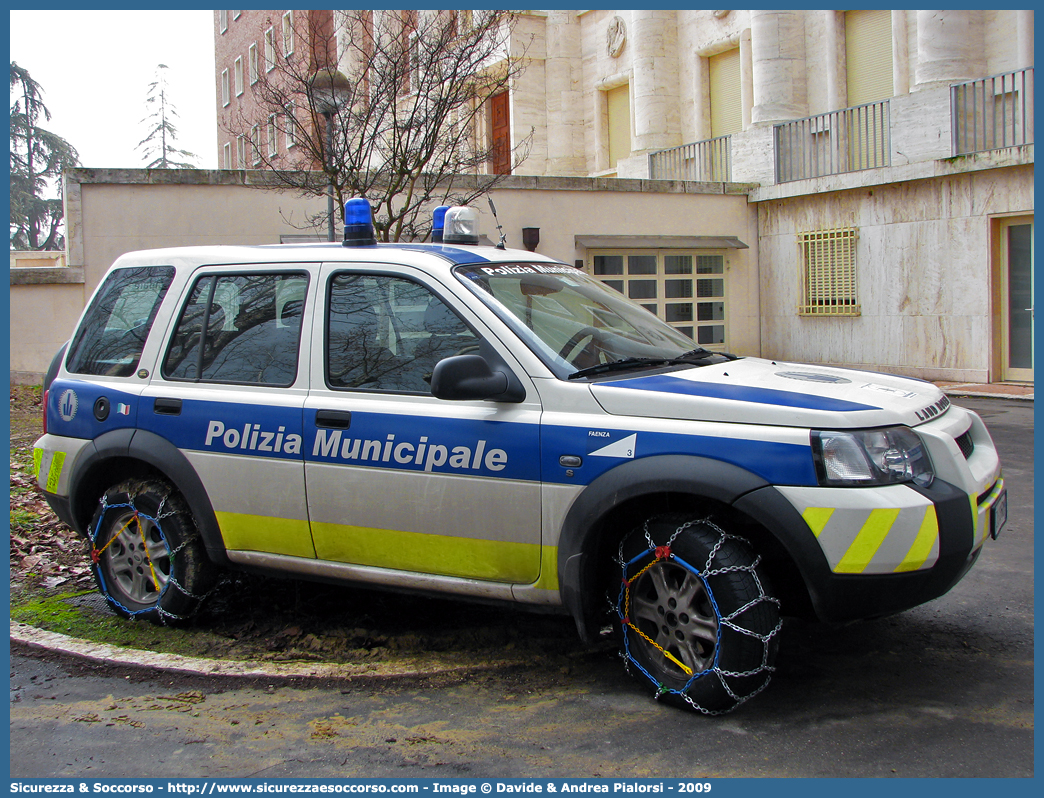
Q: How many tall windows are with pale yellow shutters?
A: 3